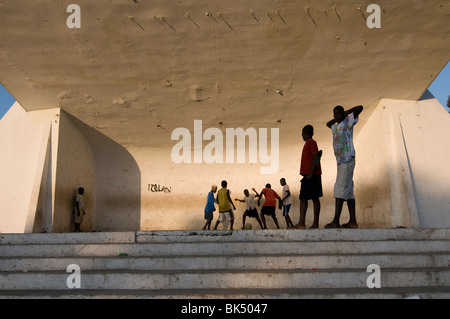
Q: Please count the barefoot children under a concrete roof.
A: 8